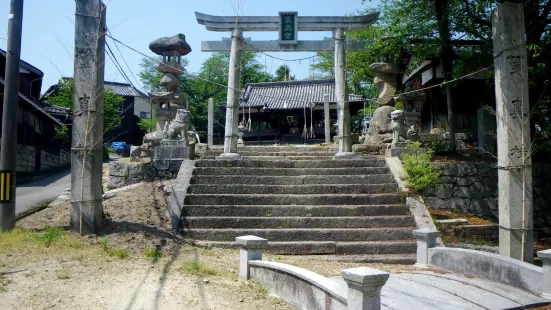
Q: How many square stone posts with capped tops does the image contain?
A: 4